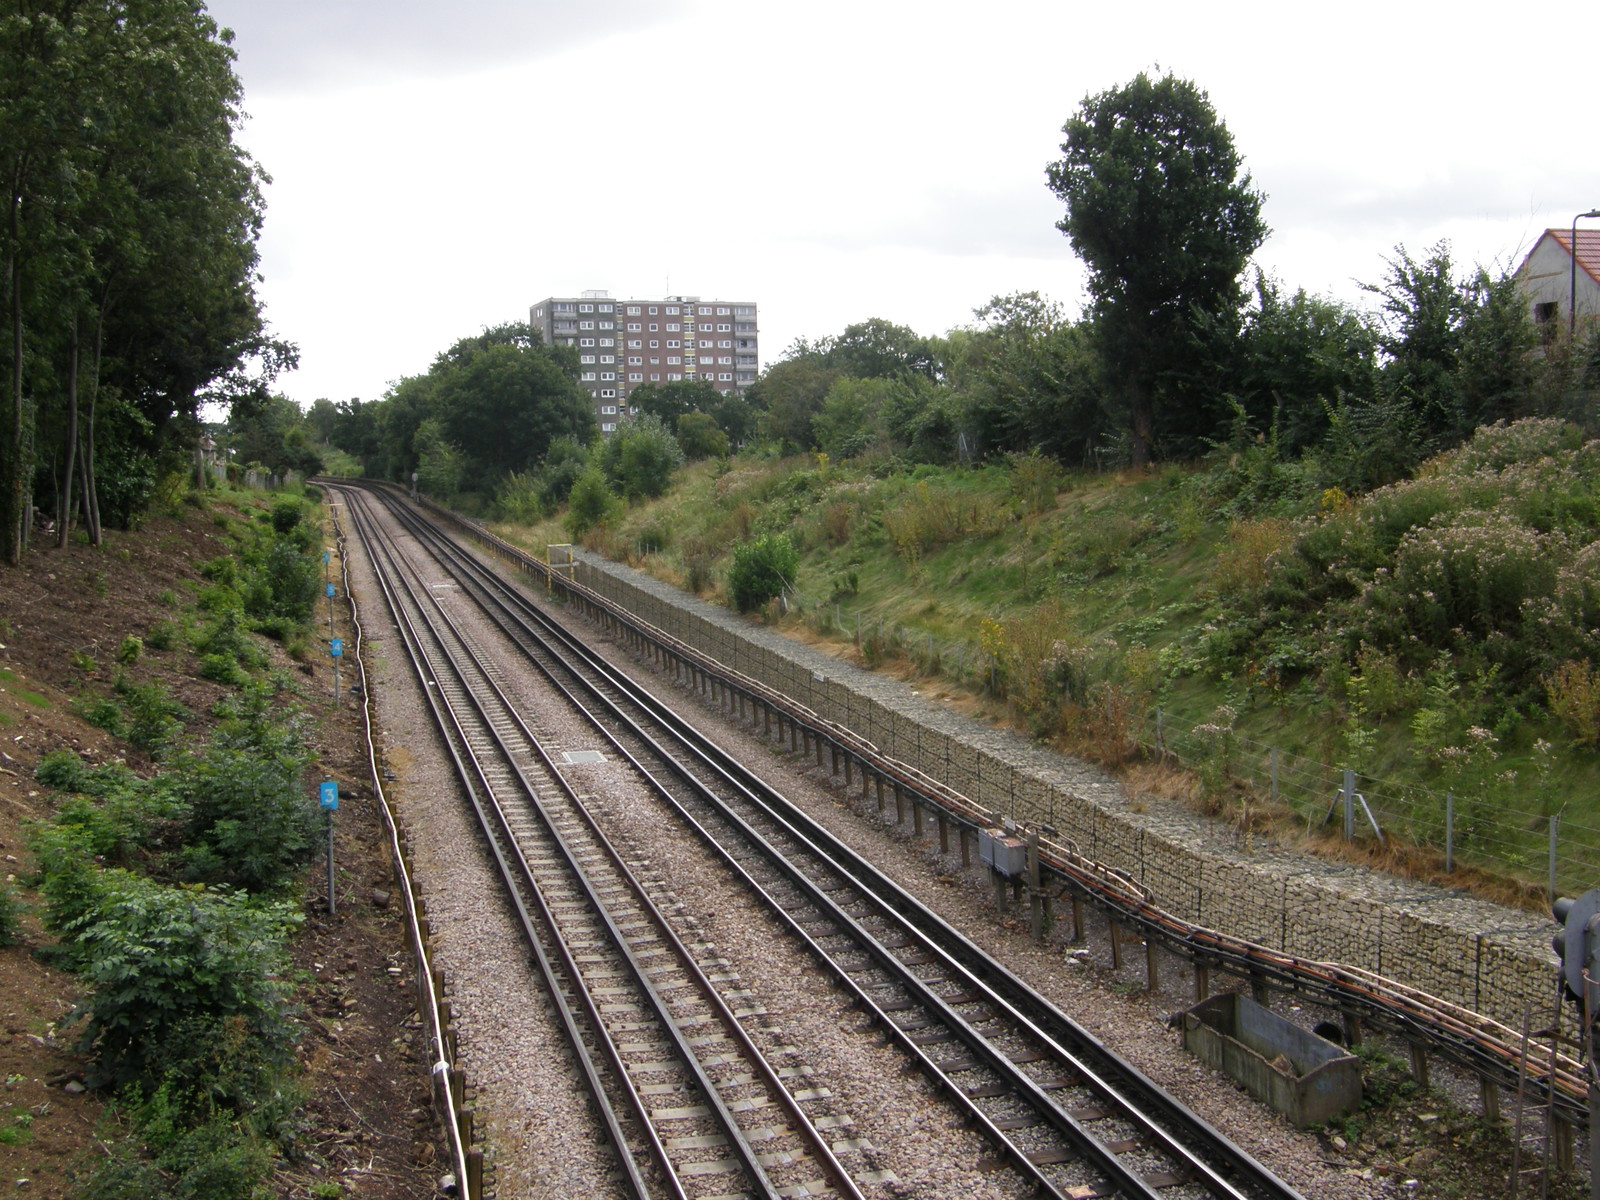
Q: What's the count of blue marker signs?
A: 4